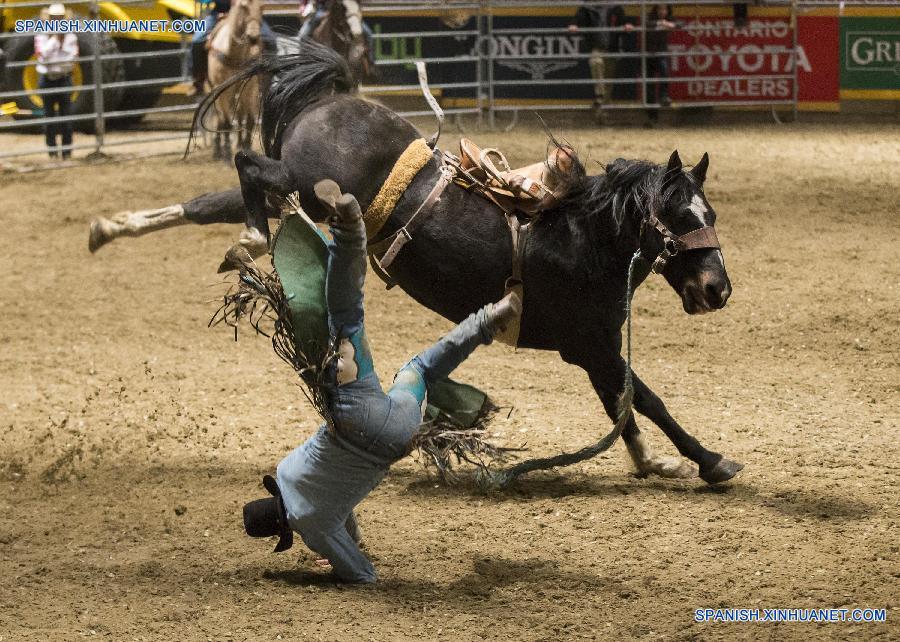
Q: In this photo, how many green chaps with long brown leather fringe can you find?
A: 2